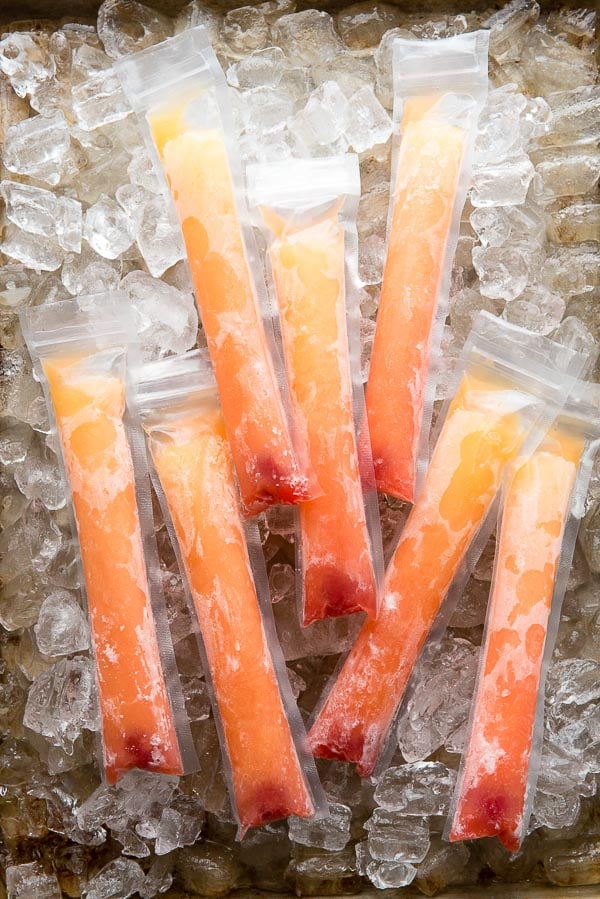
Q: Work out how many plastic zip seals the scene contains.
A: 7